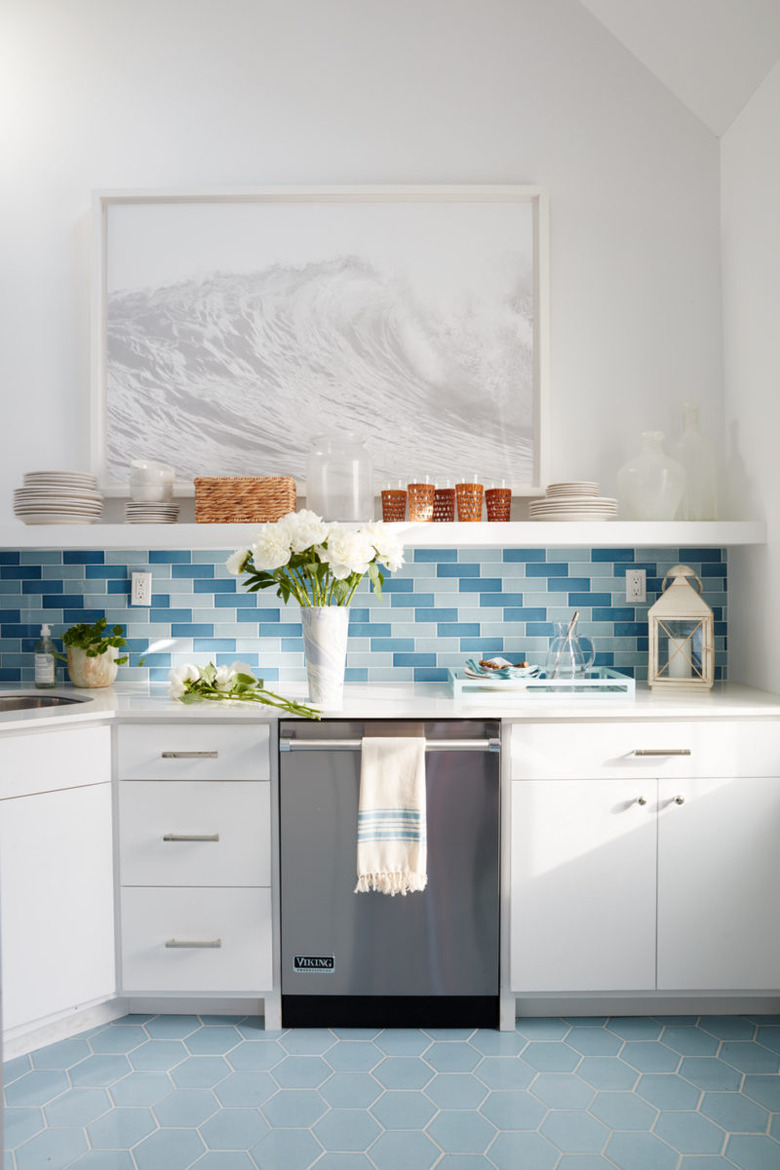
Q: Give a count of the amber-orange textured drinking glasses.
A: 5